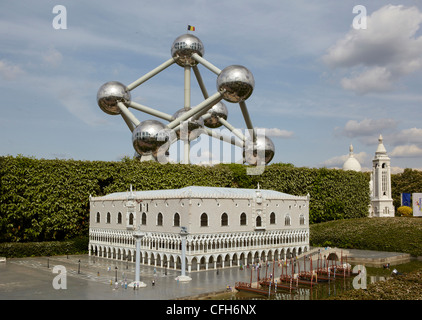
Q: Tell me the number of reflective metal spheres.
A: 7